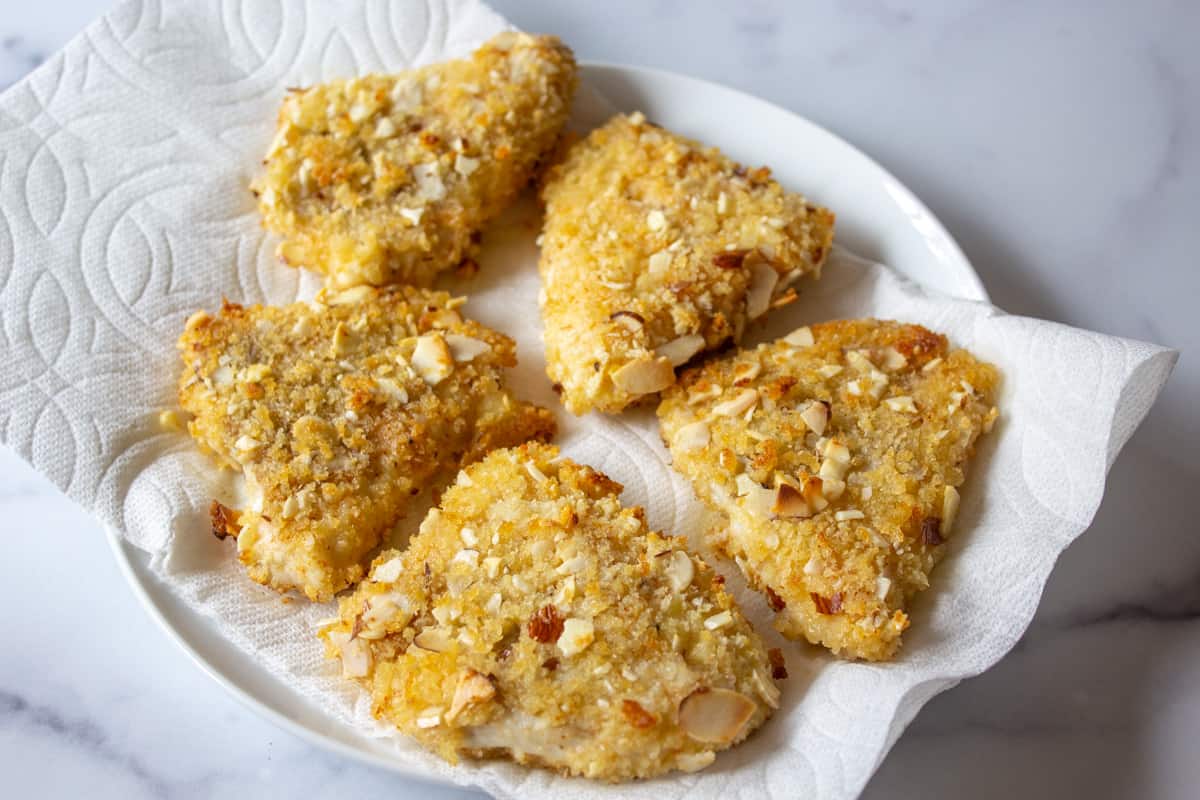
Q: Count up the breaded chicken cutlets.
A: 5